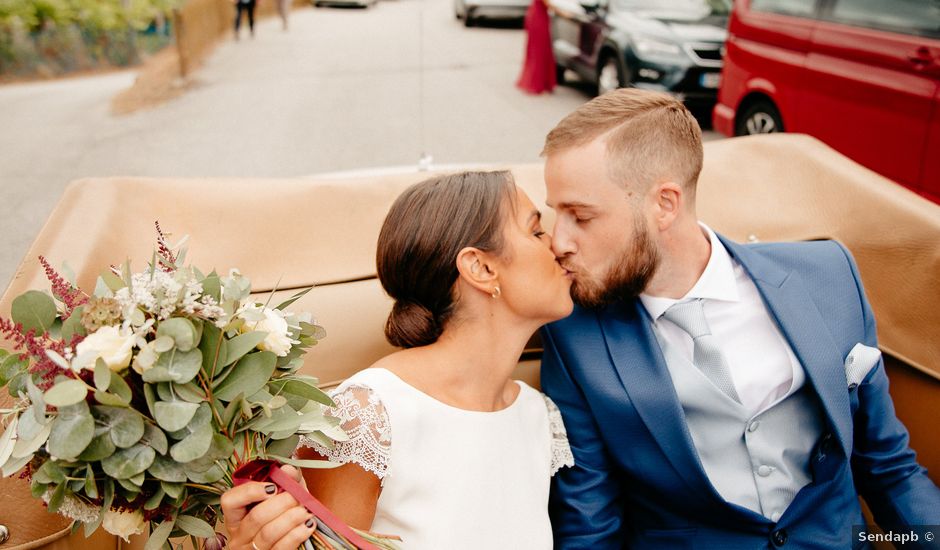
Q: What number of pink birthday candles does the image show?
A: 0